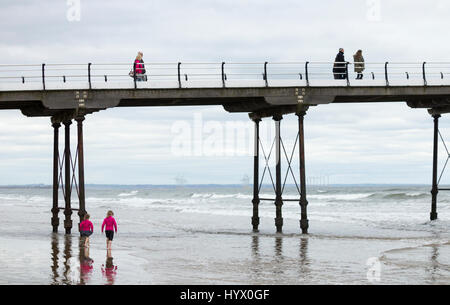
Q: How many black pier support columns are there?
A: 7